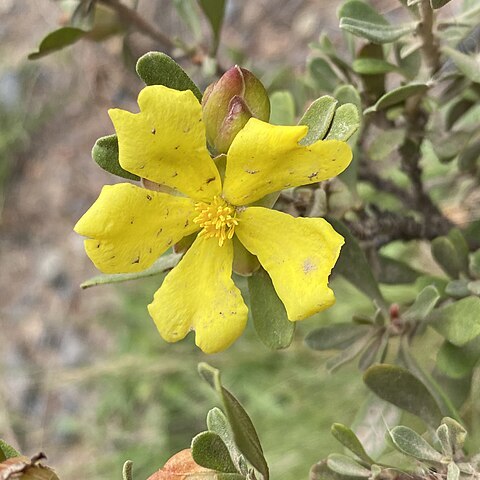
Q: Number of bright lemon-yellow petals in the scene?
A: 5